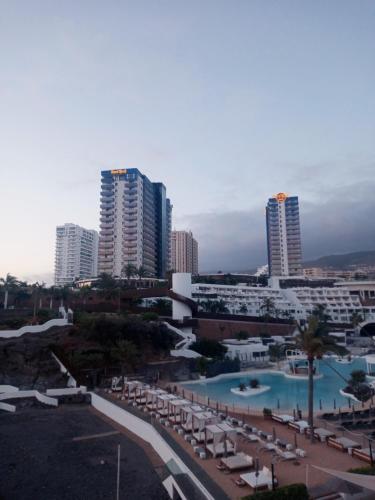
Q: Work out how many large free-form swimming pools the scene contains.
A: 1